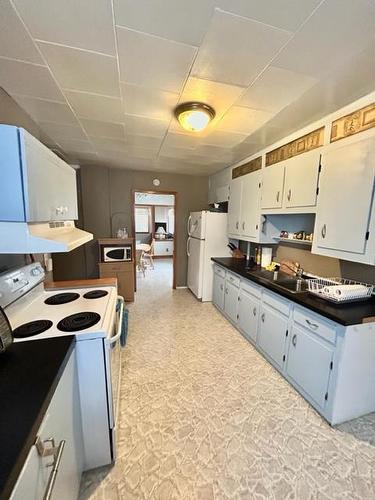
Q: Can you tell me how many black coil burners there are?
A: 4